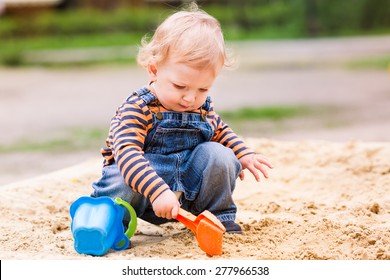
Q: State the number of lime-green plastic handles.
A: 1